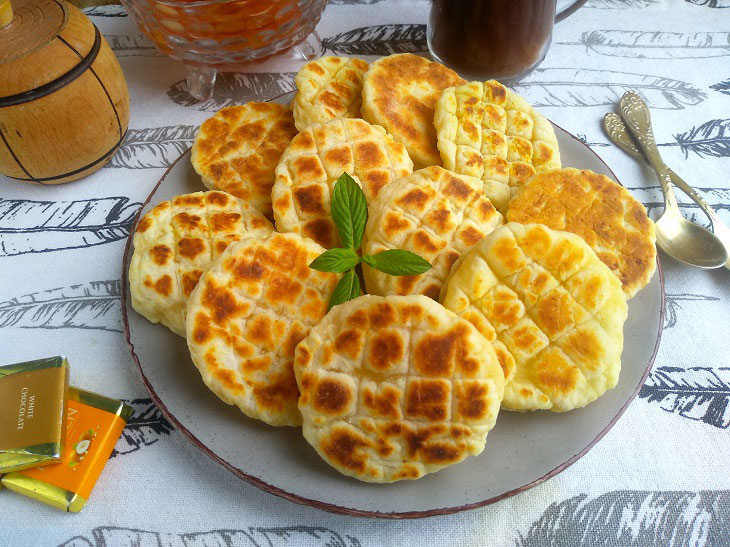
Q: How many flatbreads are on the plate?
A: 11